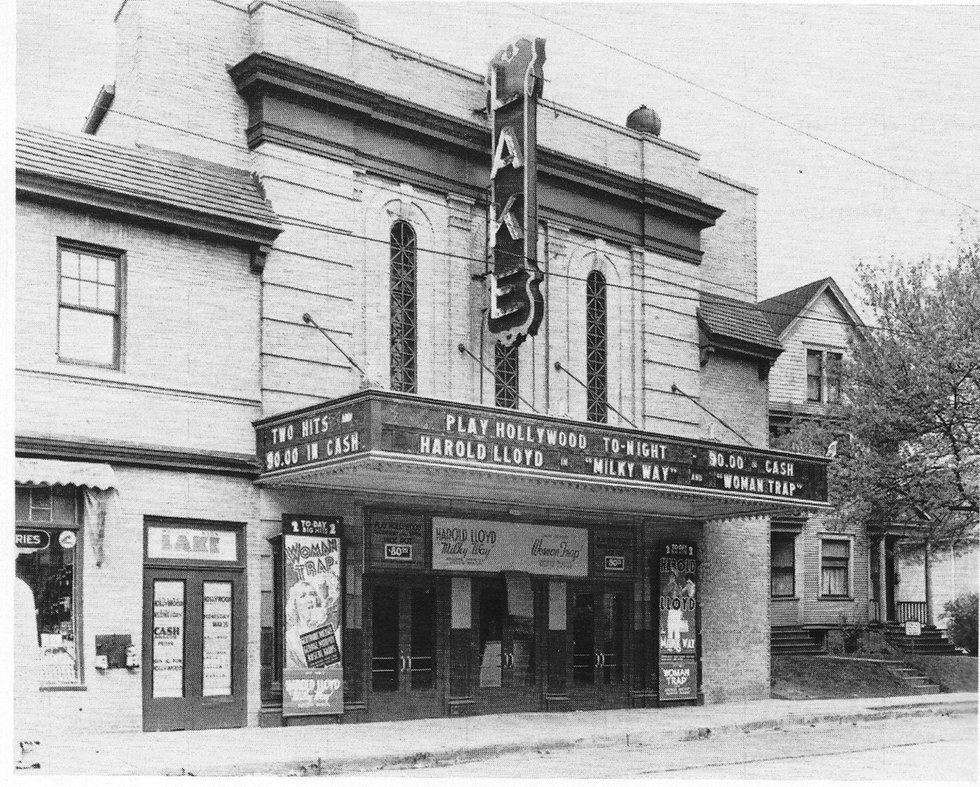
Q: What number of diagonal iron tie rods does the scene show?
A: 4